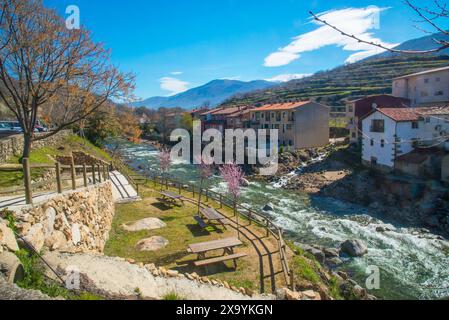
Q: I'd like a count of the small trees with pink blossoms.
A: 3